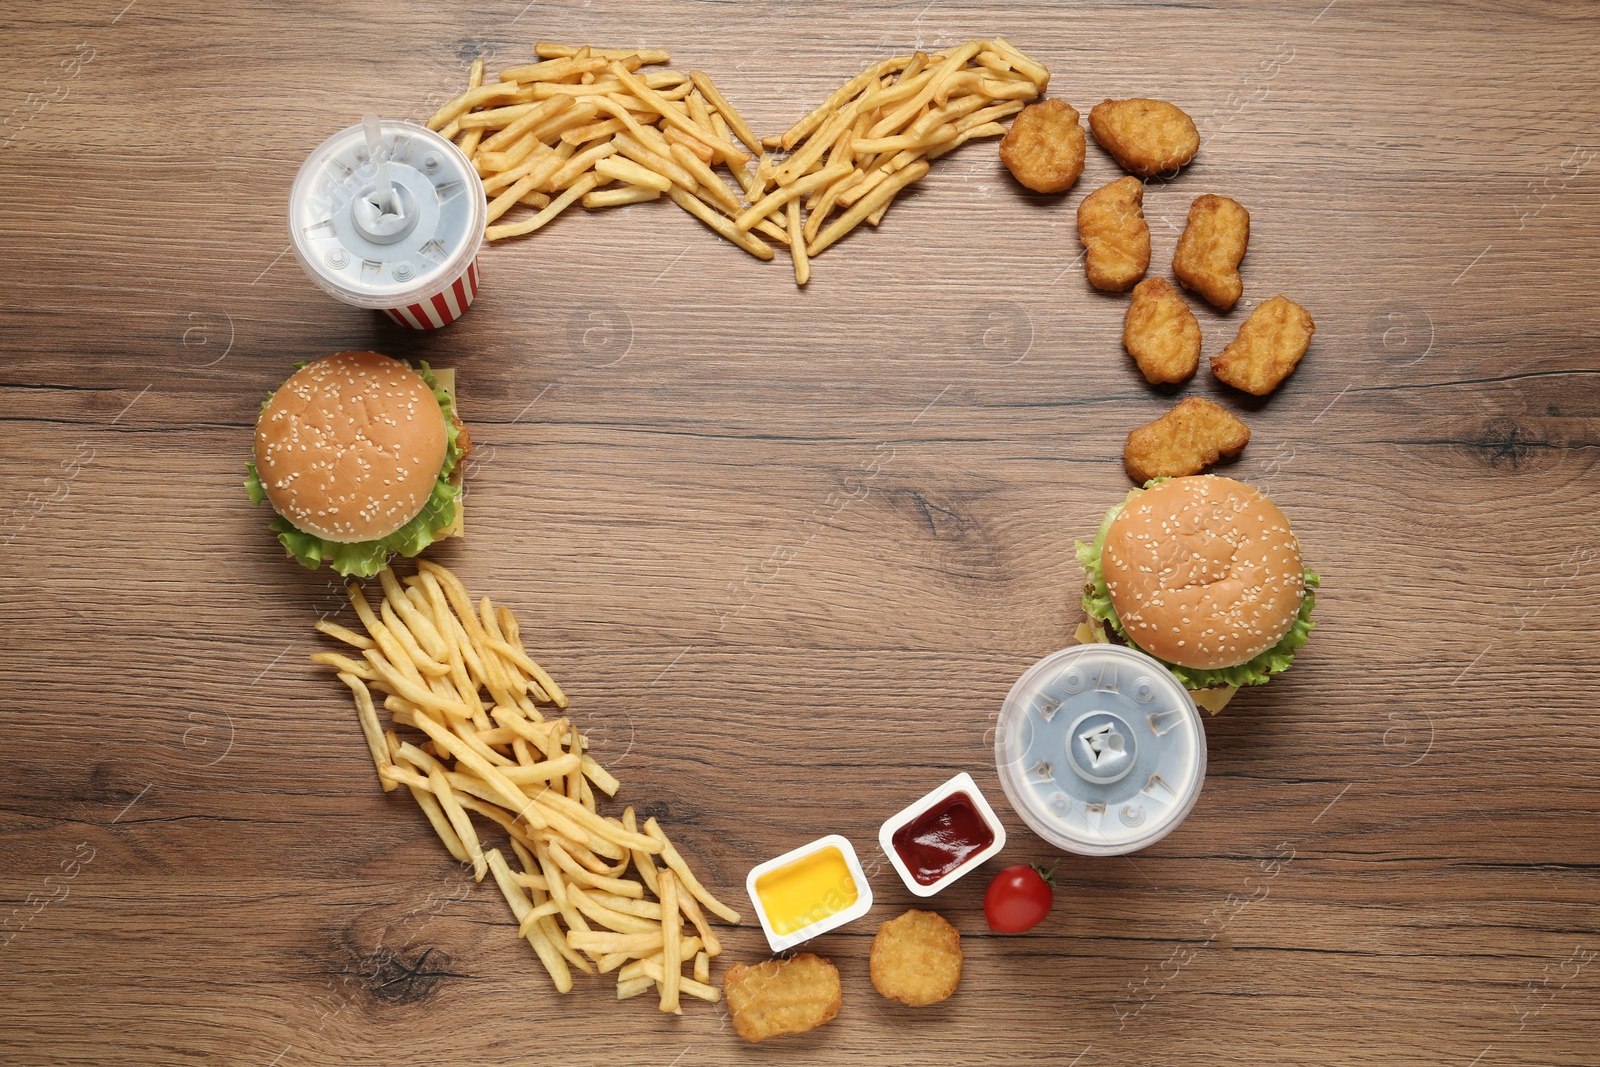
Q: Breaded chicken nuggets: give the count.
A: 9